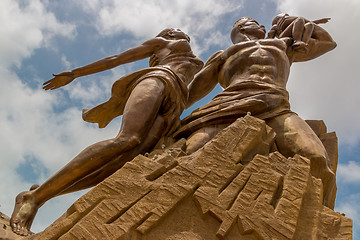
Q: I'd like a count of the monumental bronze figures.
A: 3